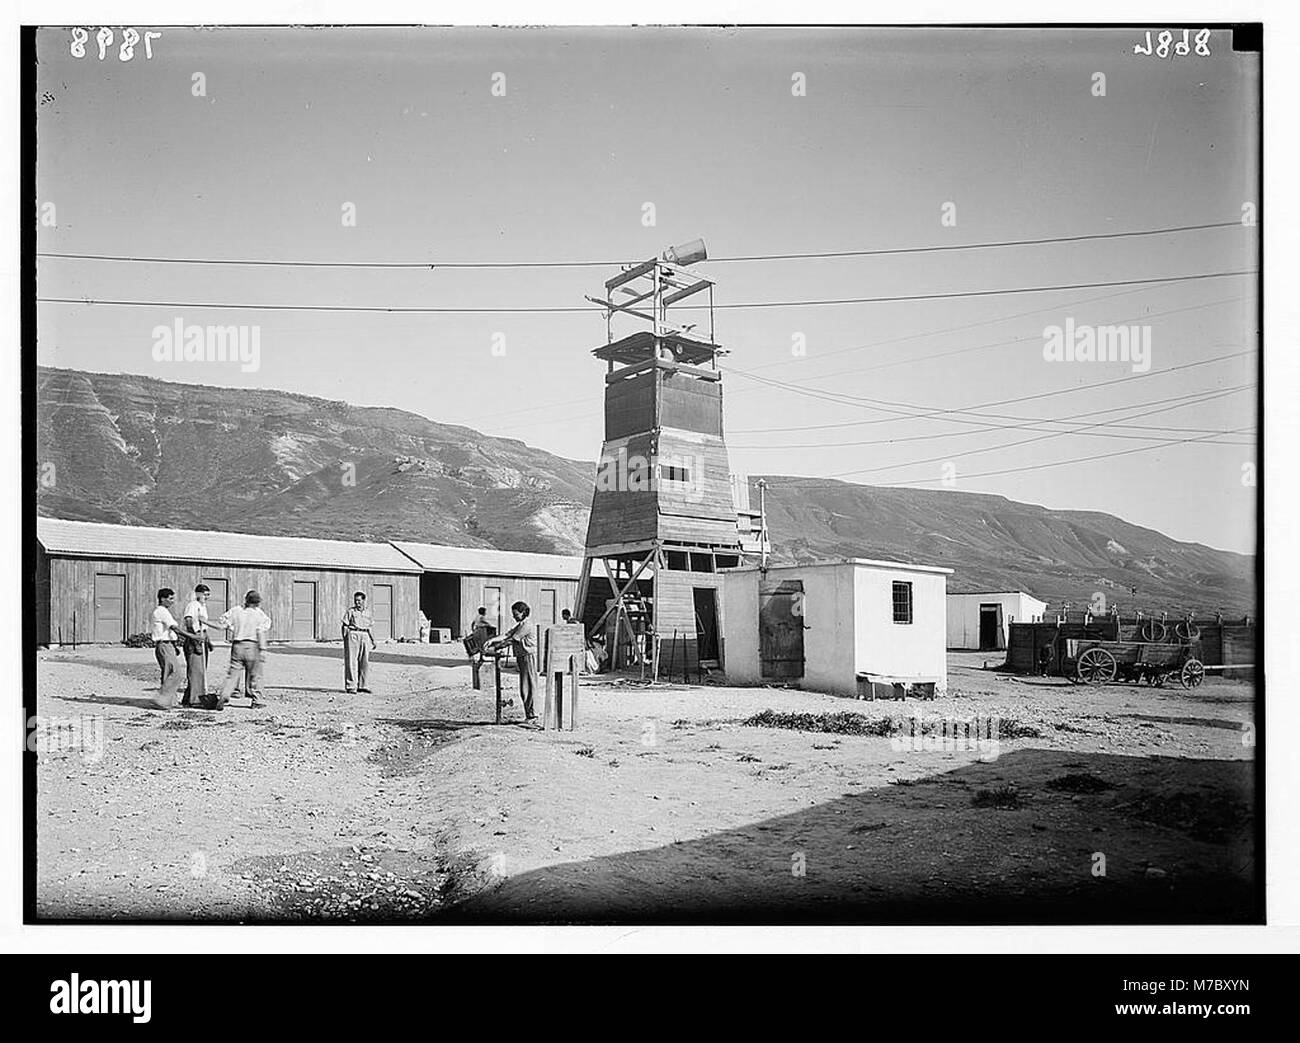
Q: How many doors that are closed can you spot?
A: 7